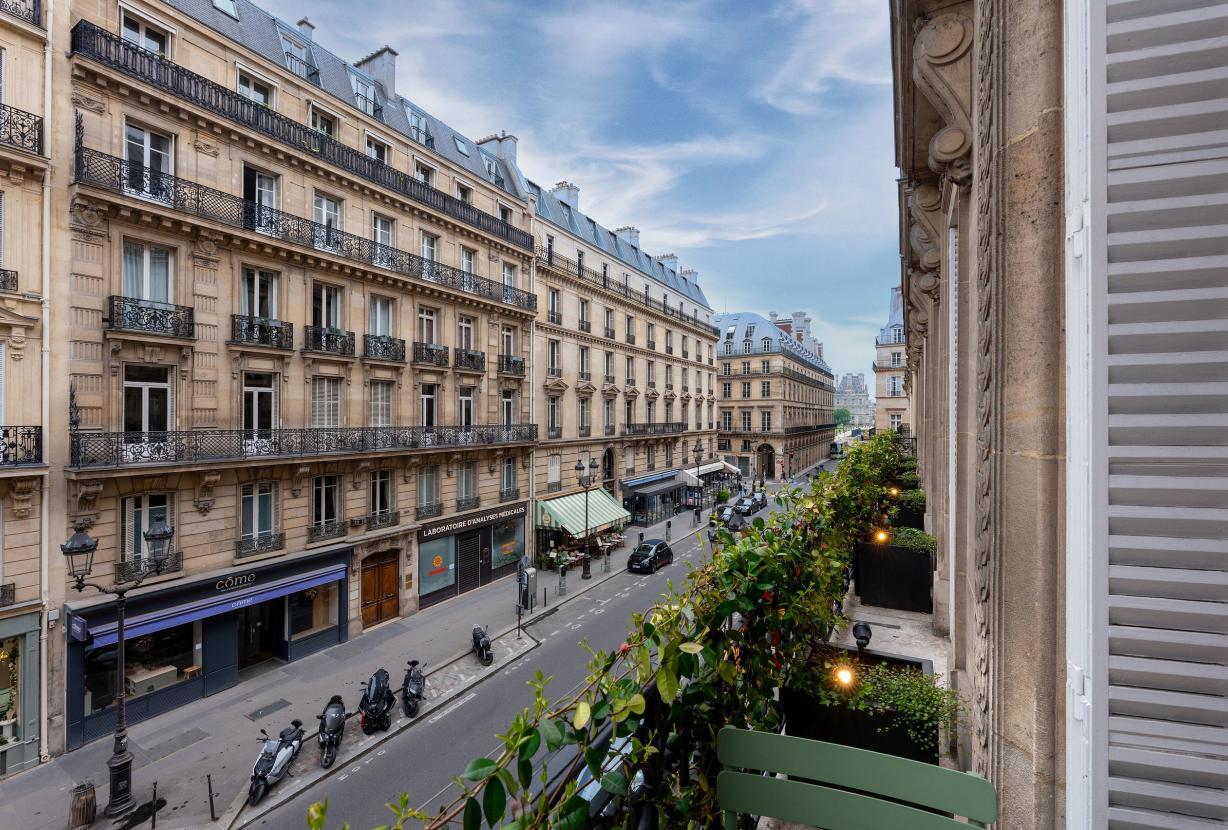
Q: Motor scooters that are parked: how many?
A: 5